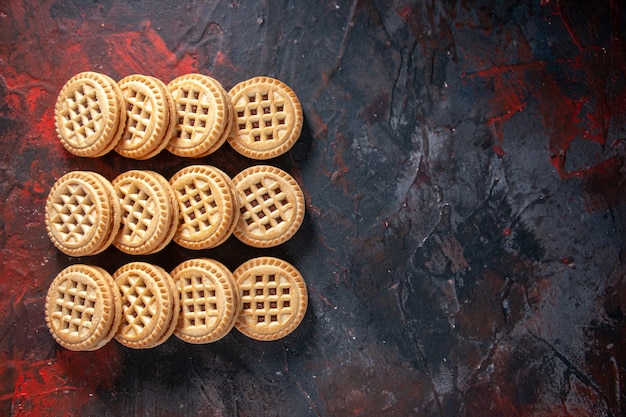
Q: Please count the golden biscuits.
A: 12